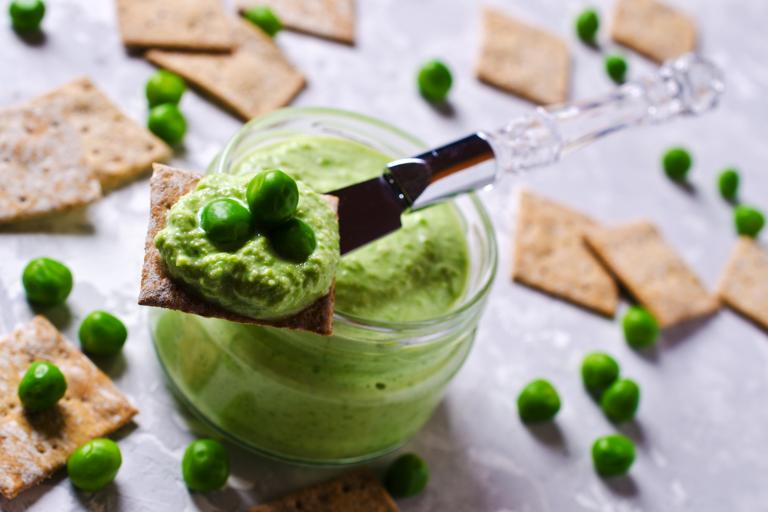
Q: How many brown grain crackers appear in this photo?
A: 13